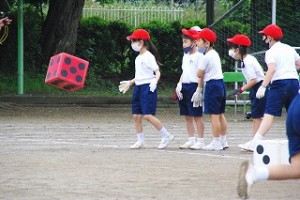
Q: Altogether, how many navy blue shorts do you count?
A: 6